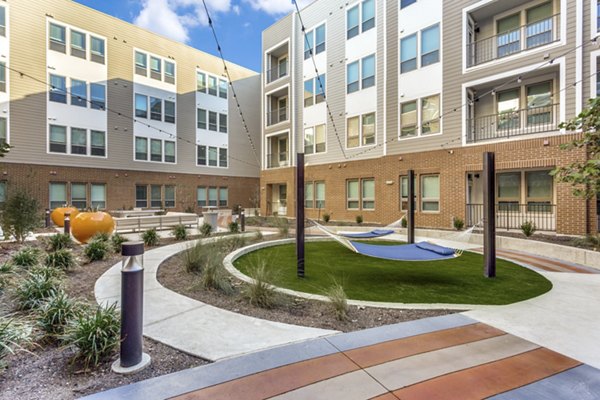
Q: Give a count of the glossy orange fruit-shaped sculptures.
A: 2